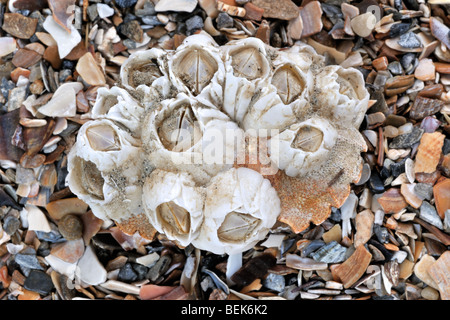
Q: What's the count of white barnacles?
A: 12